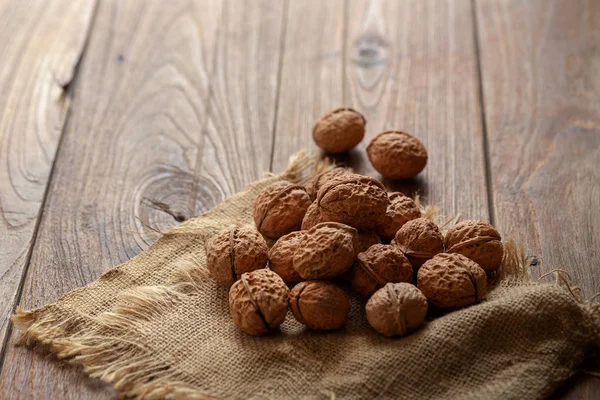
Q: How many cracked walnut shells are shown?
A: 0